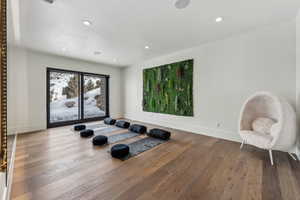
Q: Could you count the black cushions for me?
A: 8